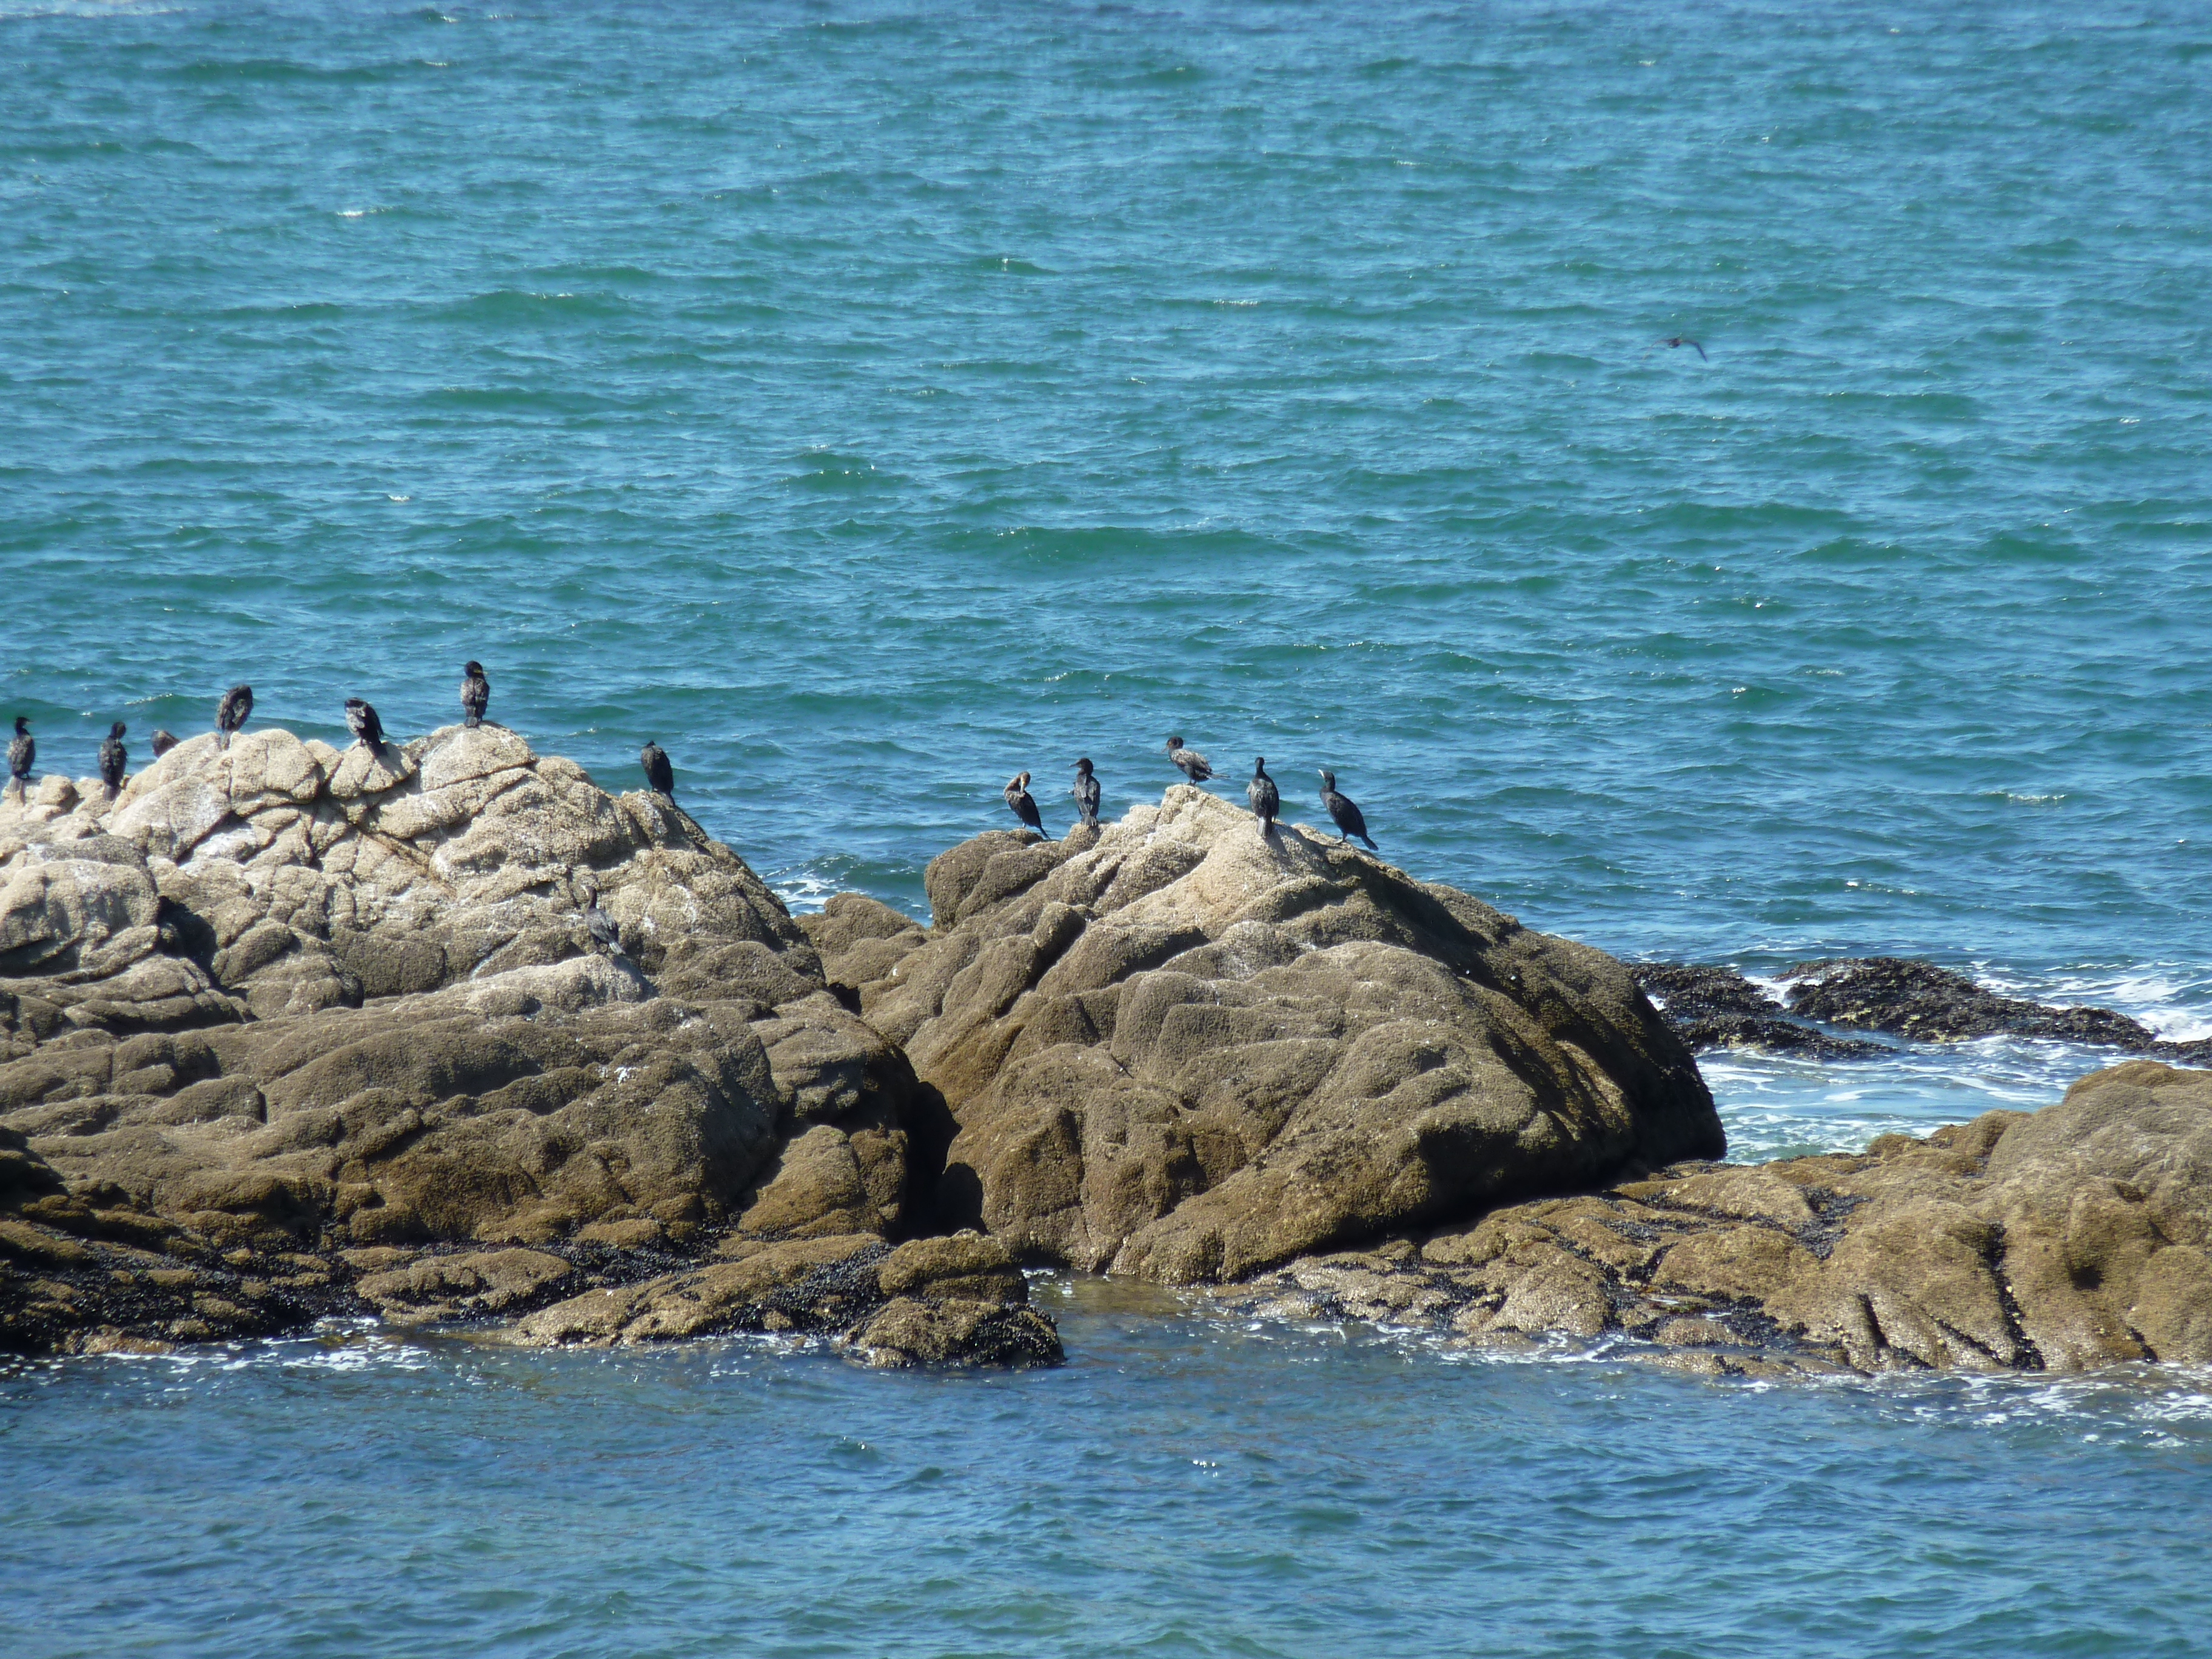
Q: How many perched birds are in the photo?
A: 13